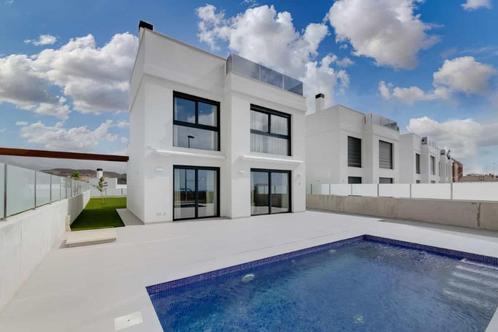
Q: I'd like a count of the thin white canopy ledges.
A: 2